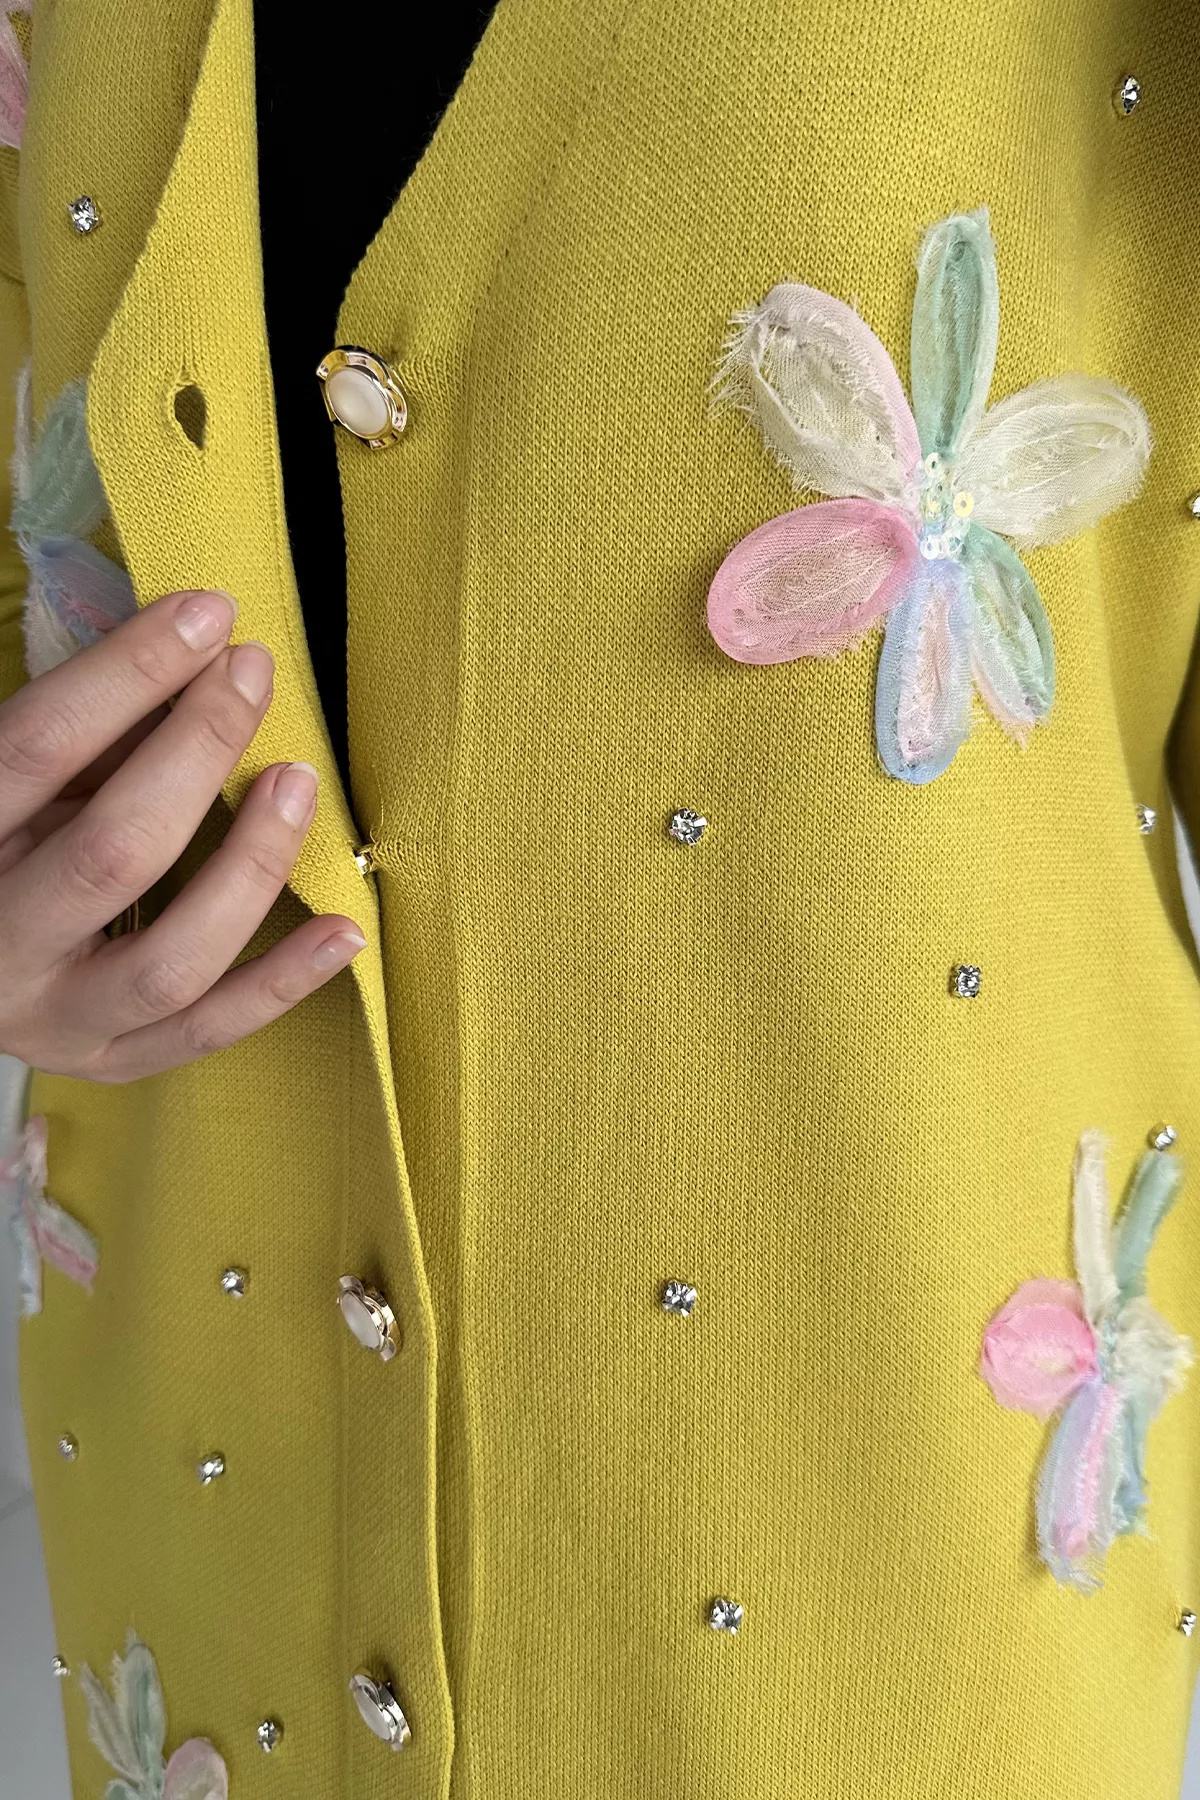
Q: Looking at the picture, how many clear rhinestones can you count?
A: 15